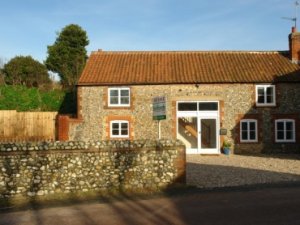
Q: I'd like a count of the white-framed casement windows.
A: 5